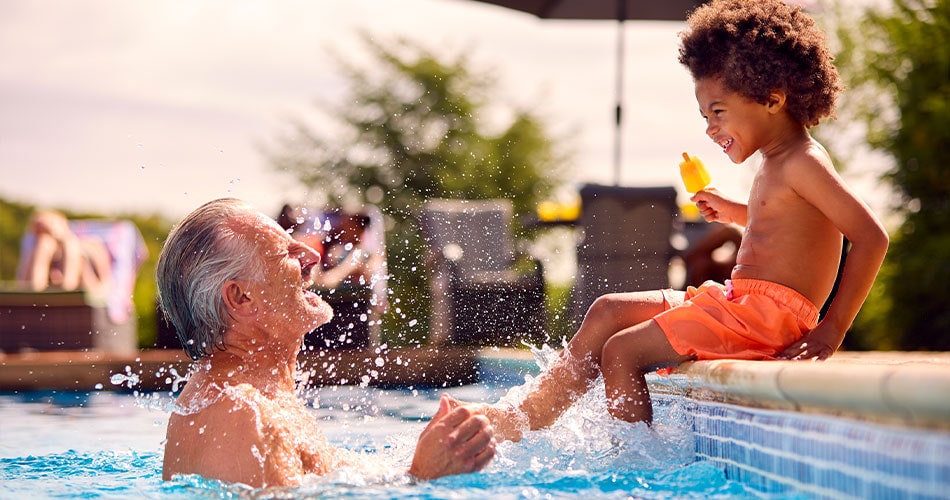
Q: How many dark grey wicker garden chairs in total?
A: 2